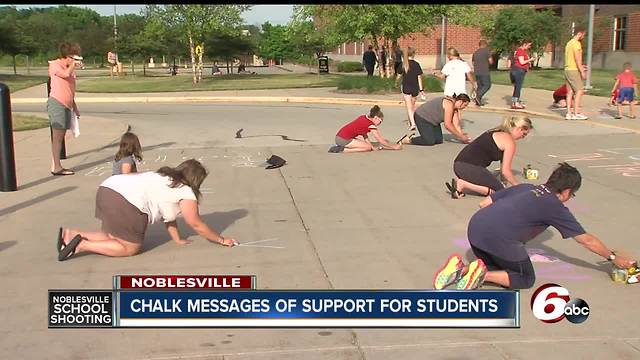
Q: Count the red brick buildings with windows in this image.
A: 1